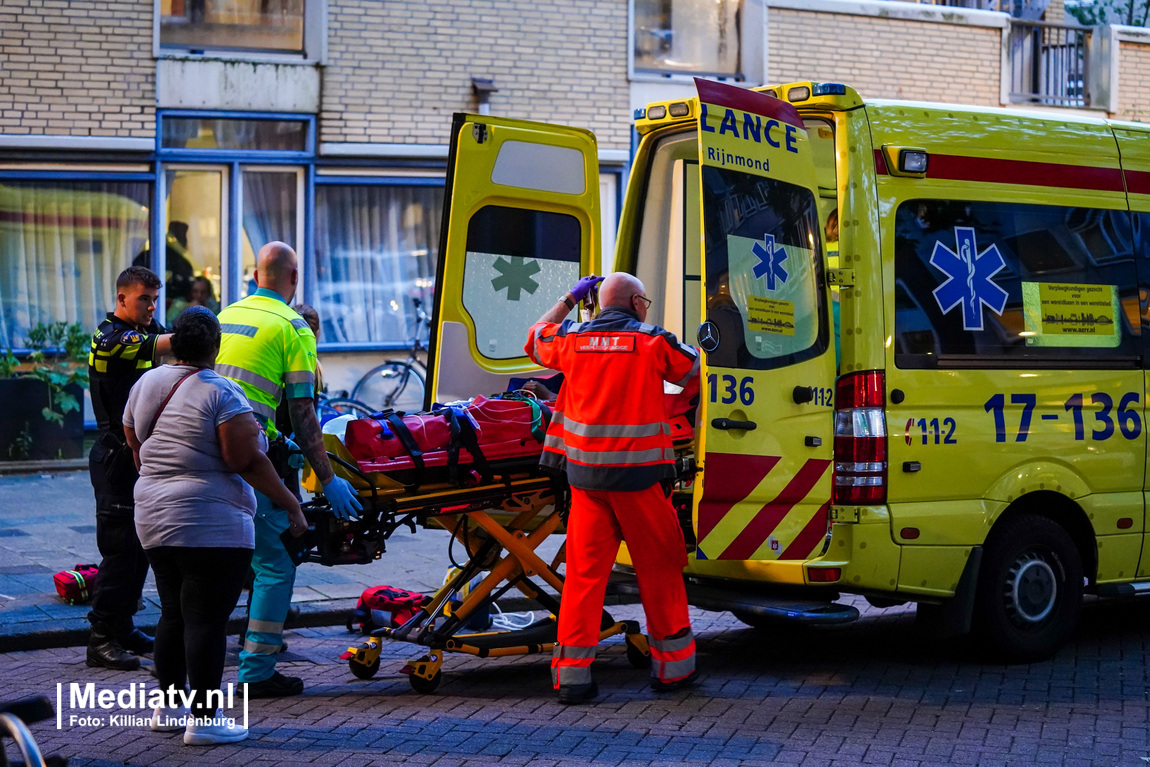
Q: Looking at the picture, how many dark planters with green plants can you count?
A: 1